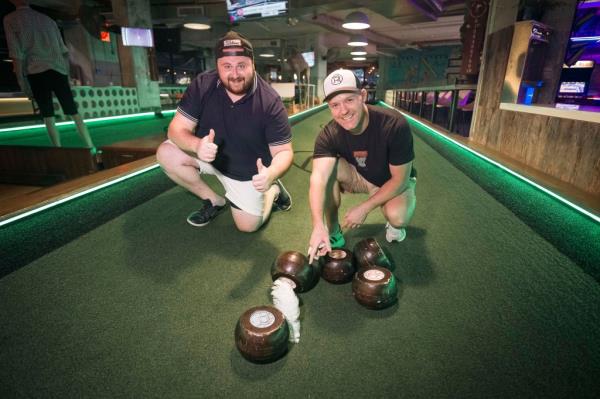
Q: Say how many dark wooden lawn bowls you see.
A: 5